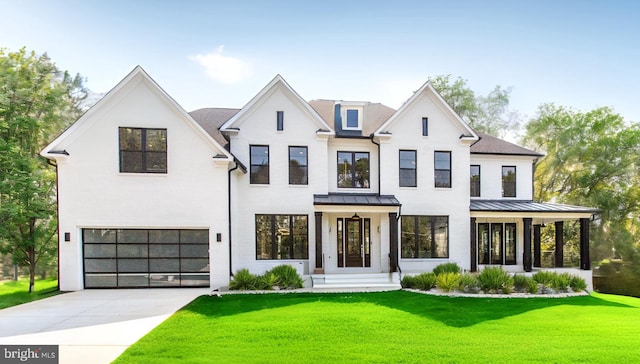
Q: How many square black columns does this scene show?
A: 7